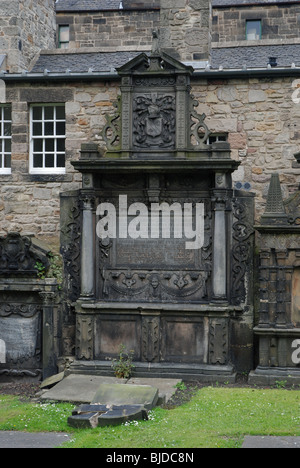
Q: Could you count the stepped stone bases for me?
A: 2